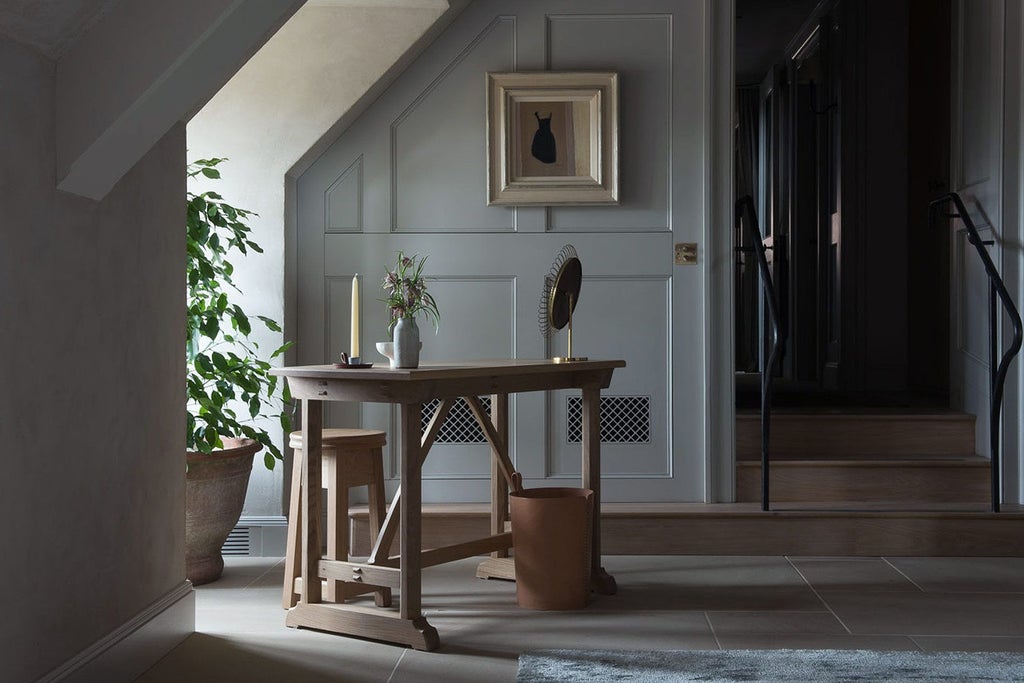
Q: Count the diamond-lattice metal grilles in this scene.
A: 2